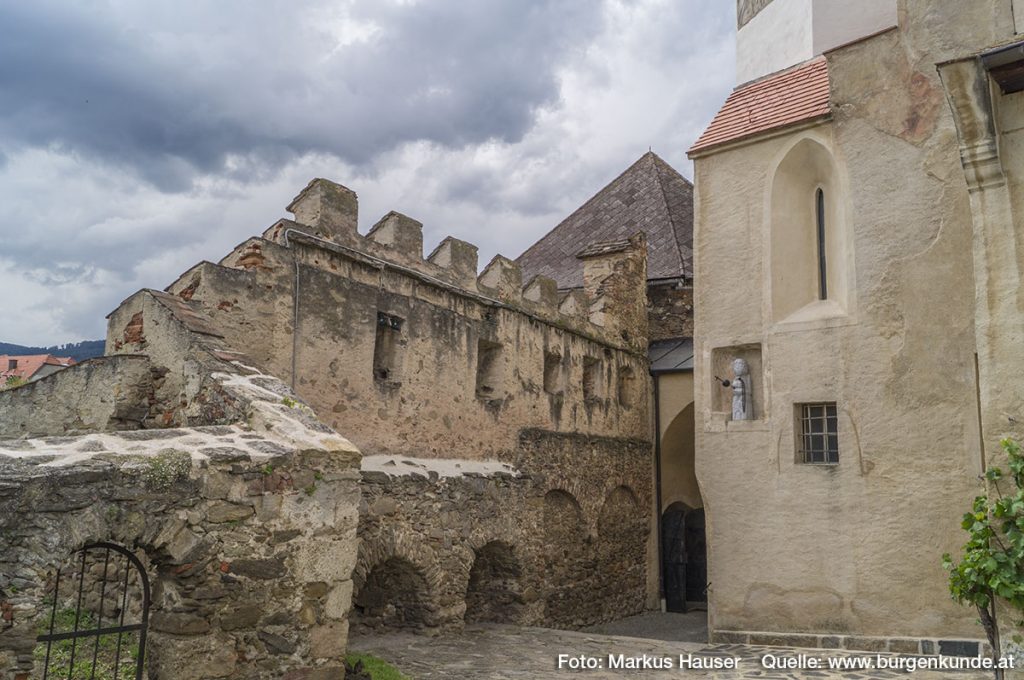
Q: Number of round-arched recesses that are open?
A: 2